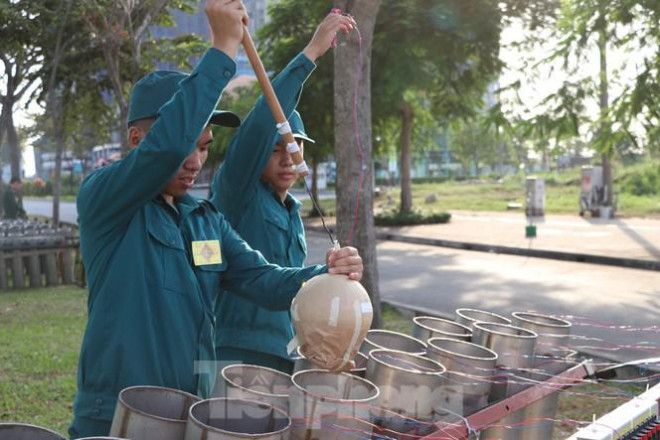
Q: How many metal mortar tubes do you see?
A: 14